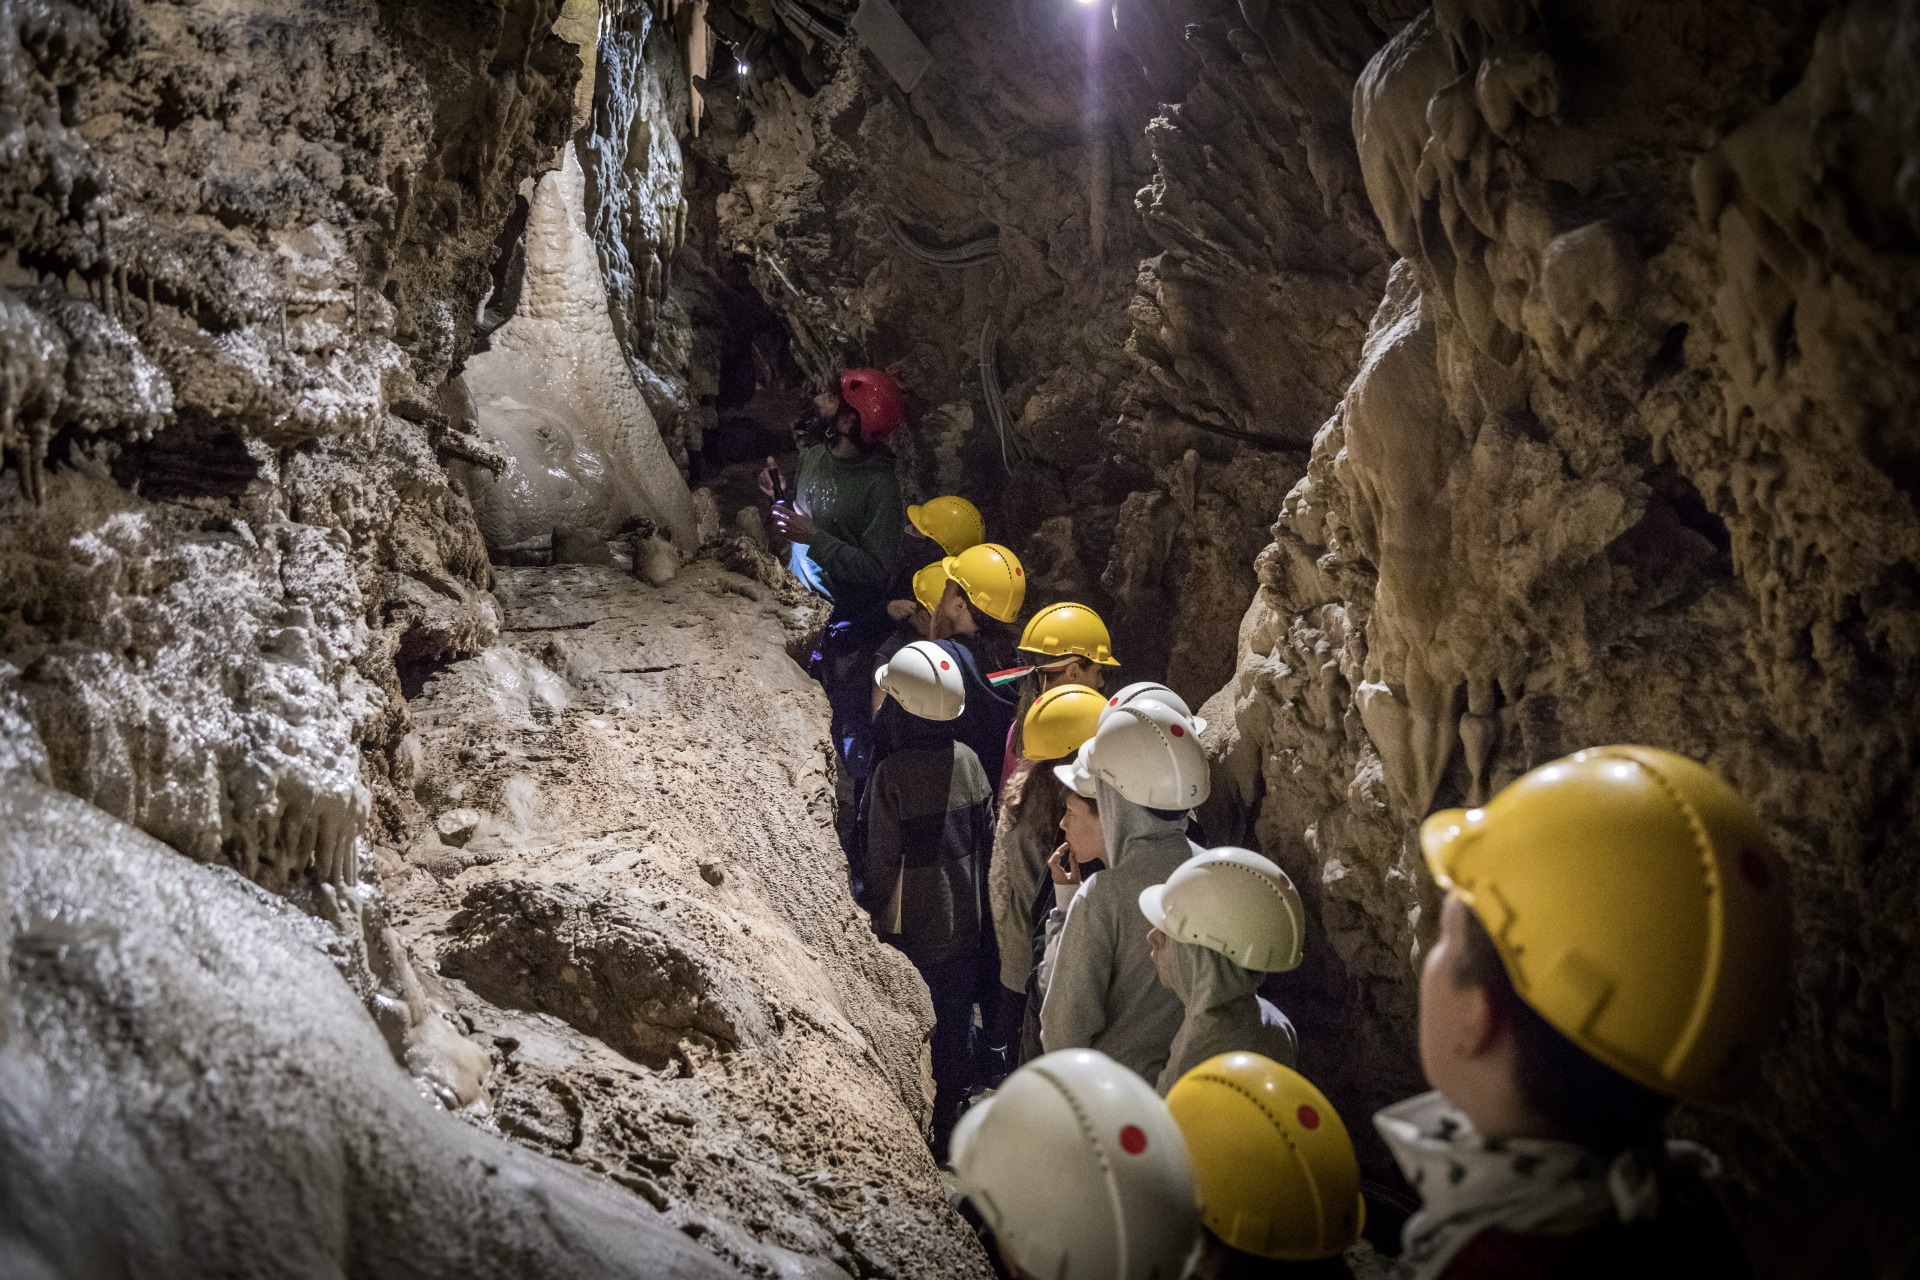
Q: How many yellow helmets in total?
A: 7